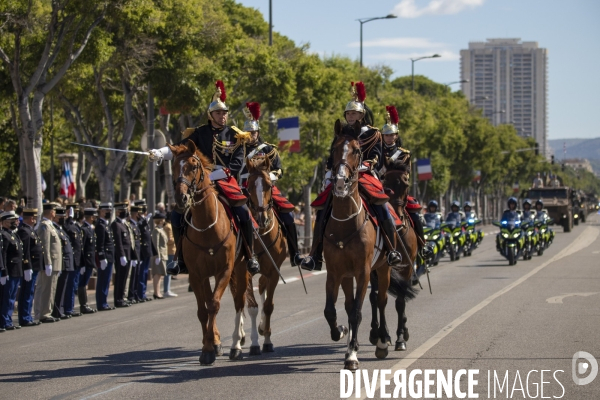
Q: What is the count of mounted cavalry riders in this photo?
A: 4